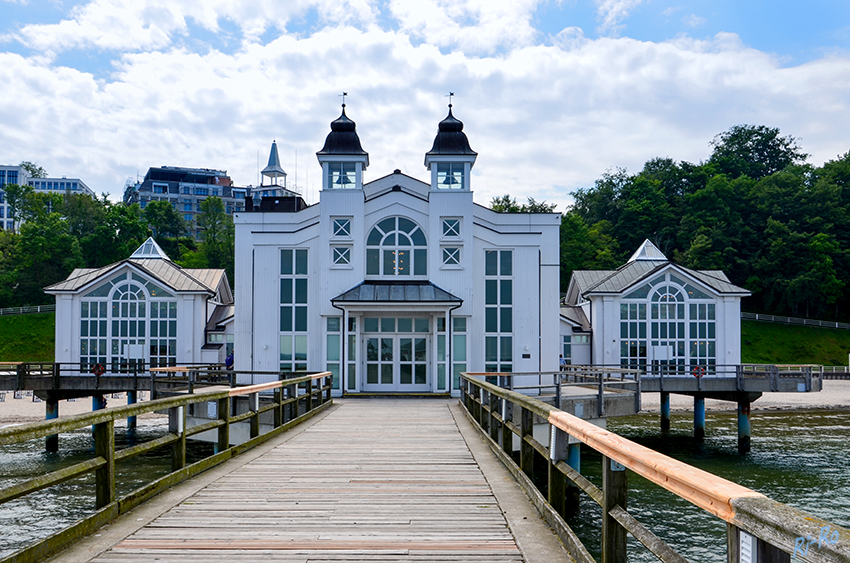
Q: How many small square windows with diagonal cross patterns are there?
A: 4